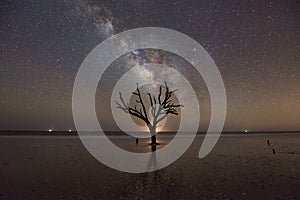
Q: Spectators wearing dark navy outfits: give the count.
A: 0